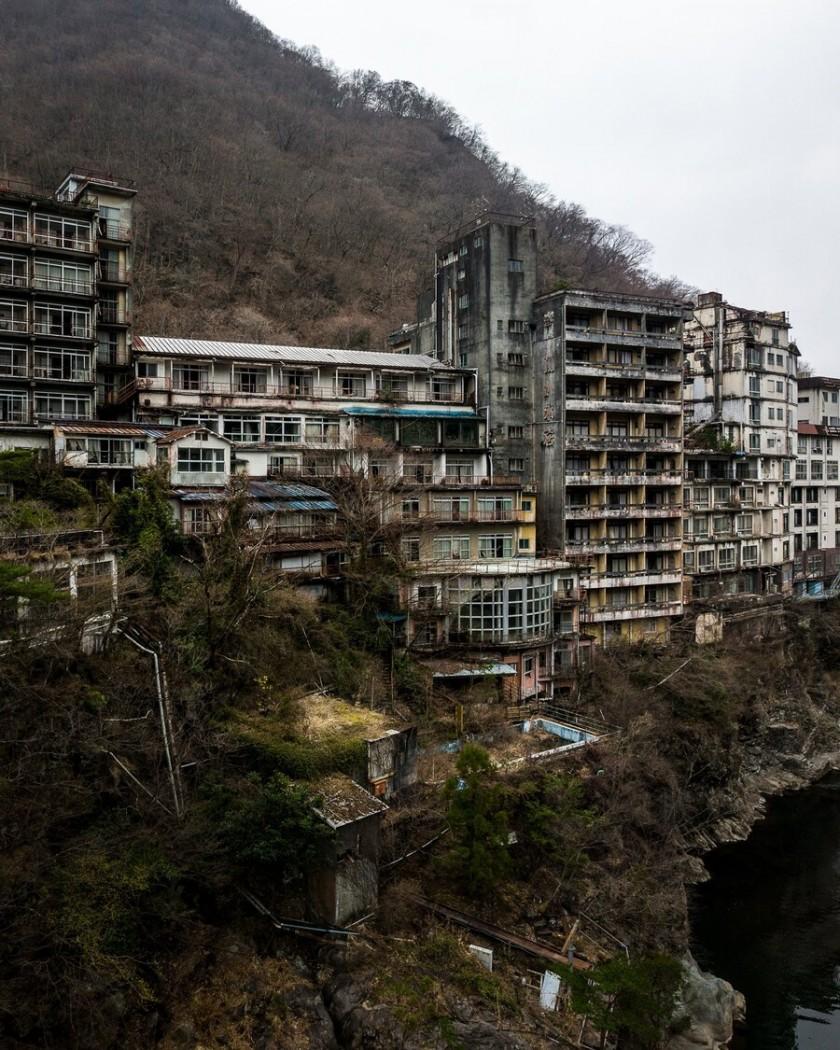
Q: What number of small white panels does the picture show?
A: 2